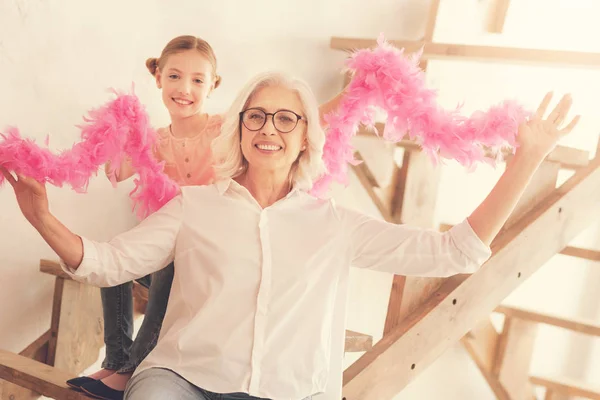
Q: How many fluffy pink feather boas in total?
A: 1